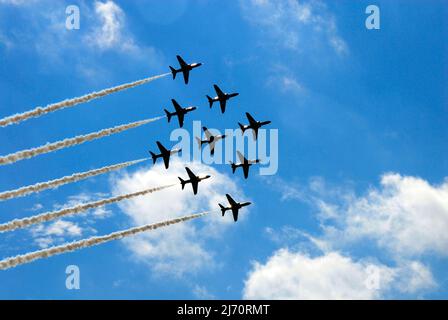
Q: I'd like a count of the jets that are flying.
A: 9